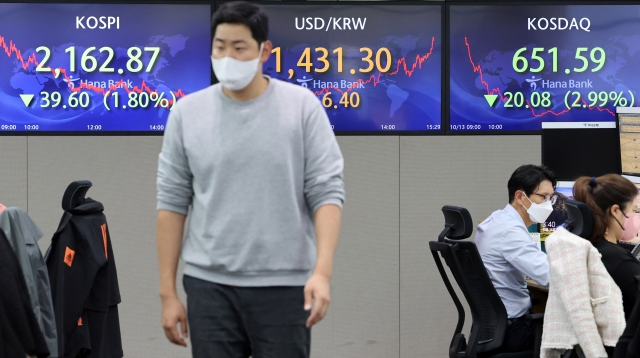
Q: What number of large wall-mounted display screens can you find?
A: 3